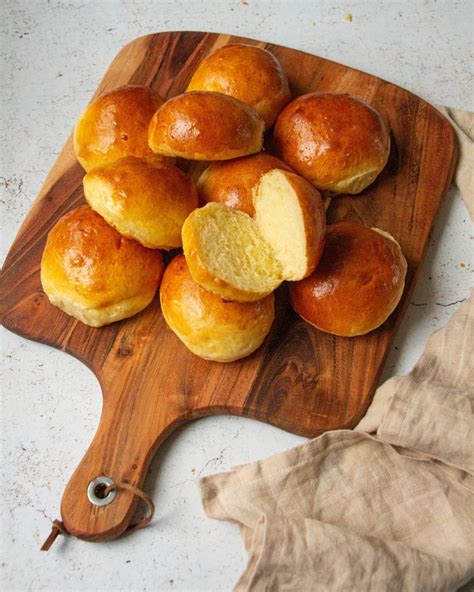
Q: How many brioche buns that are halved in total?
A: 1